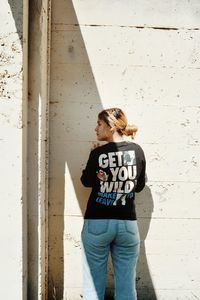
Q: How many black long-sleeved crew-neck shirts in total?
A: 1